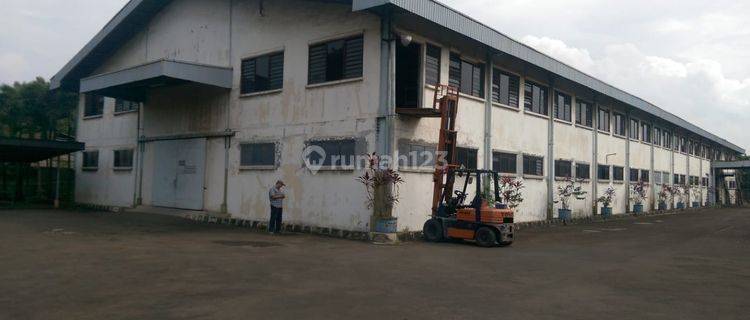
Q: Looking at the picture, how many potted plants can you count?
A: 8